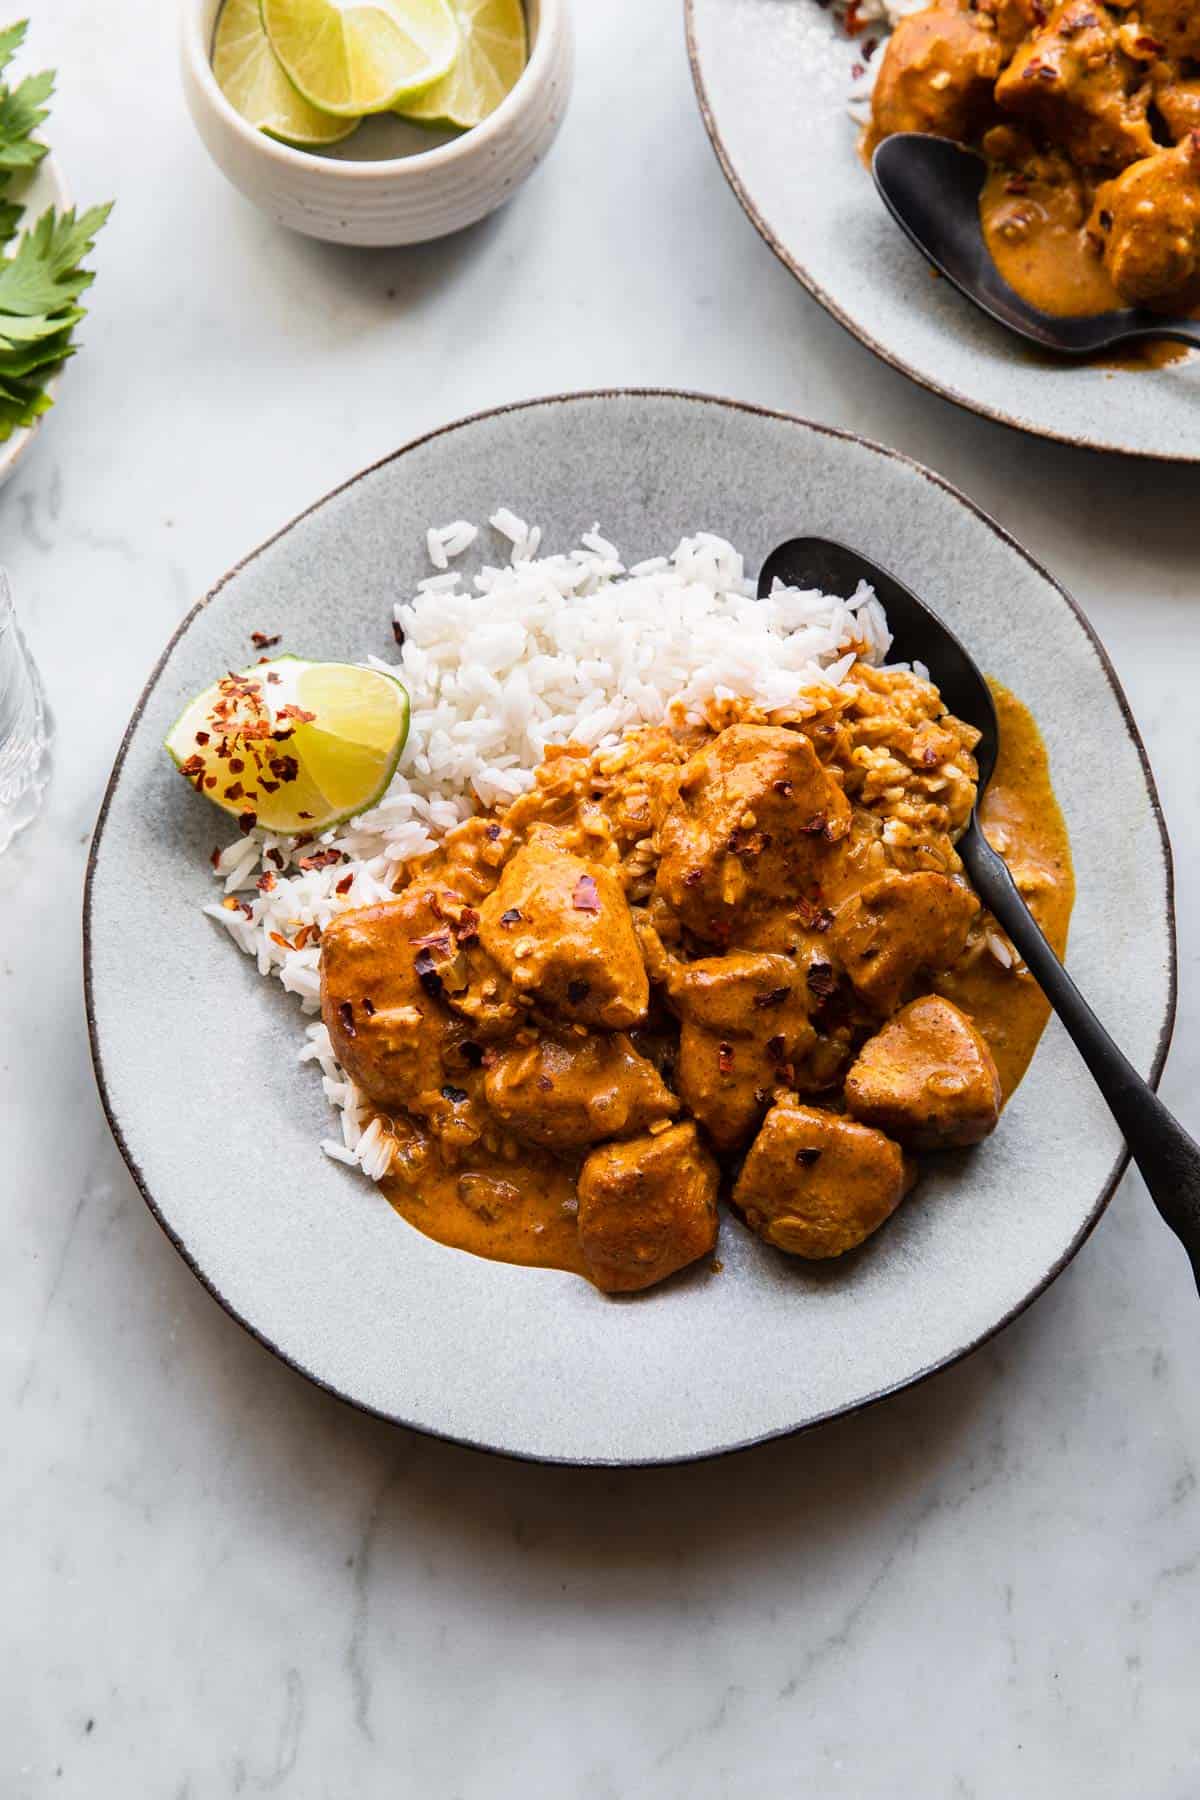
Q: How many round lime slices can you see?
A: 3